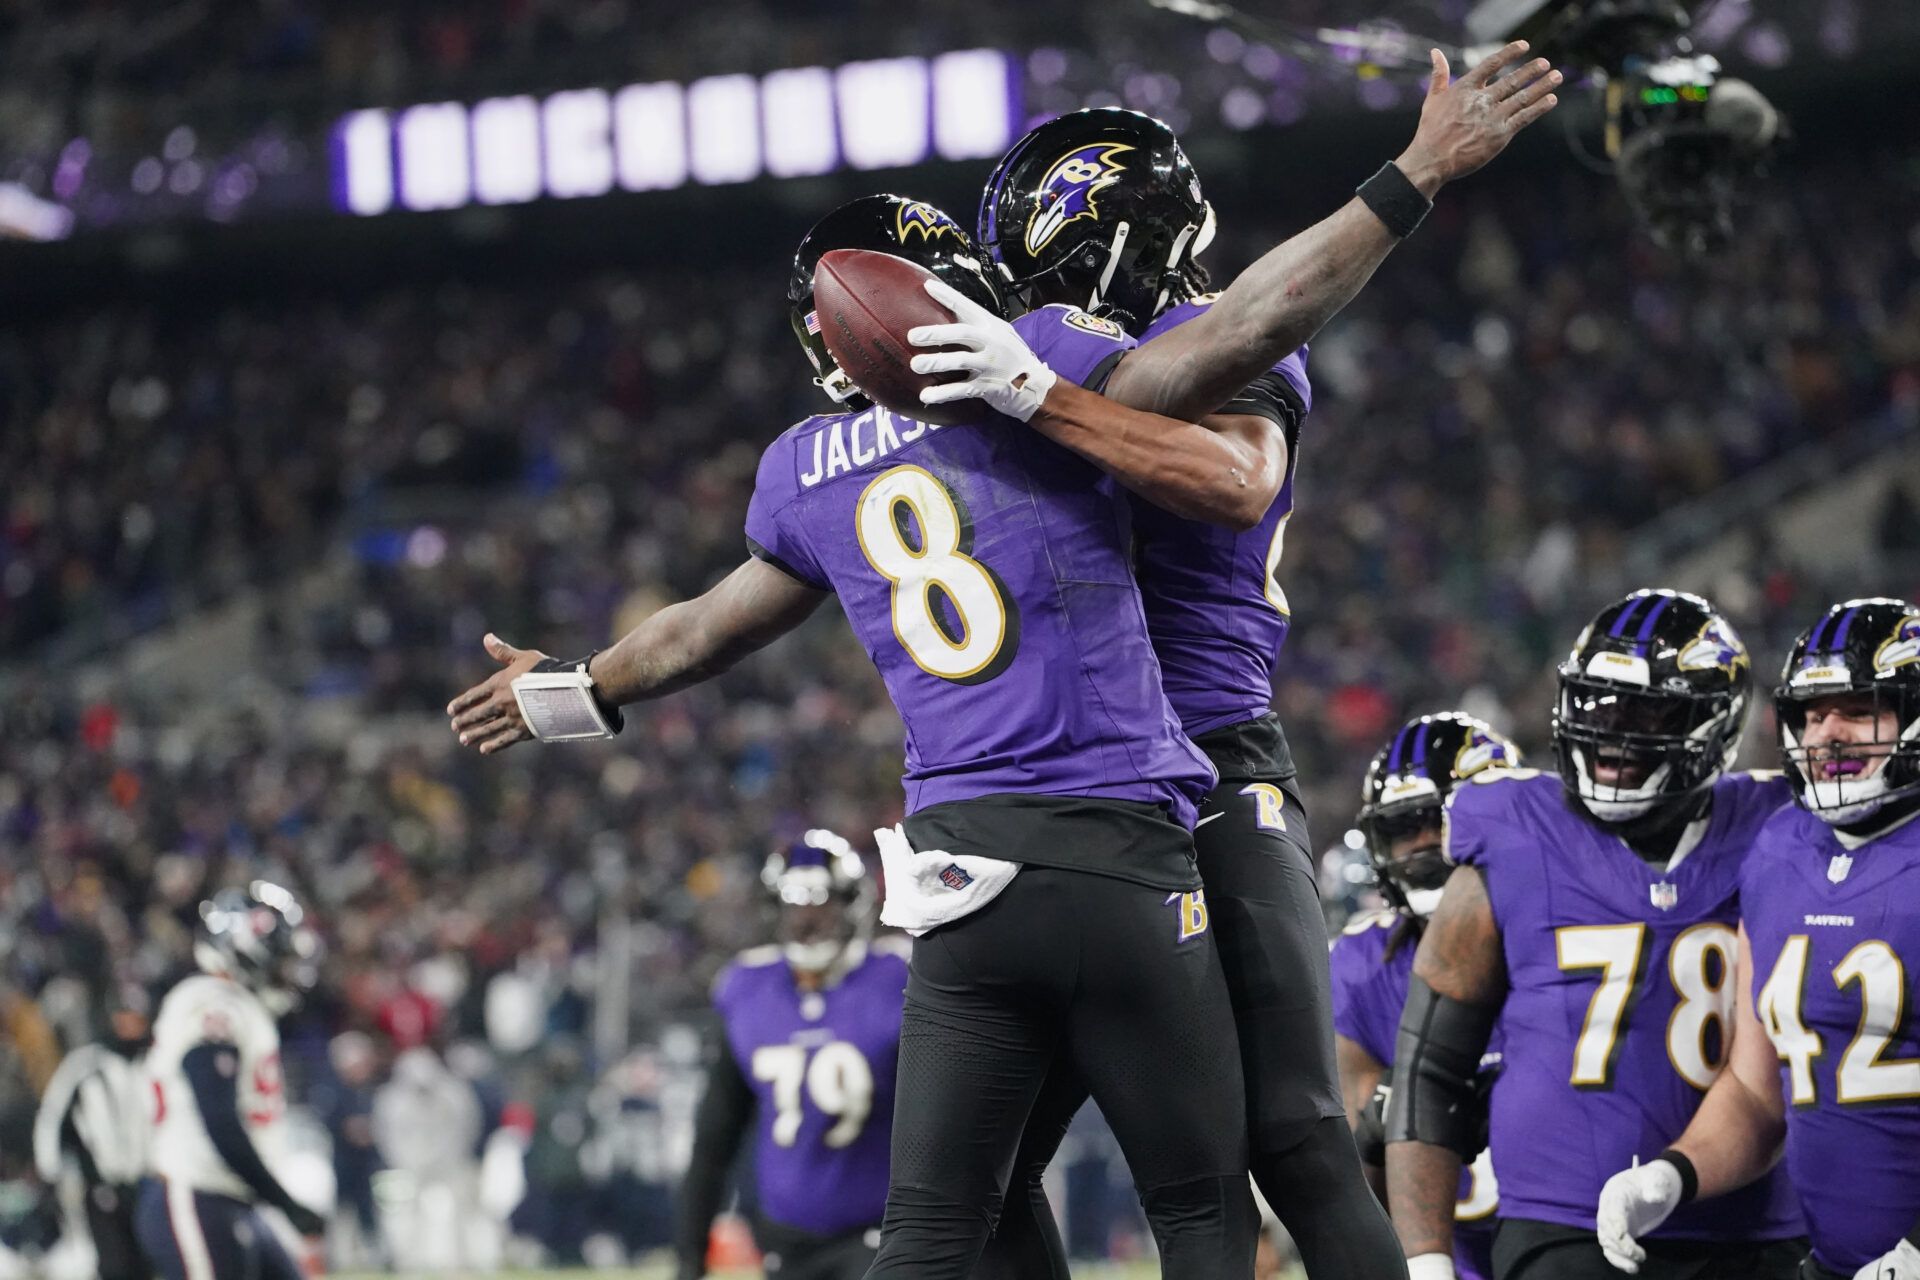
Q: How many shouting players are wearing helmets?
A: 2